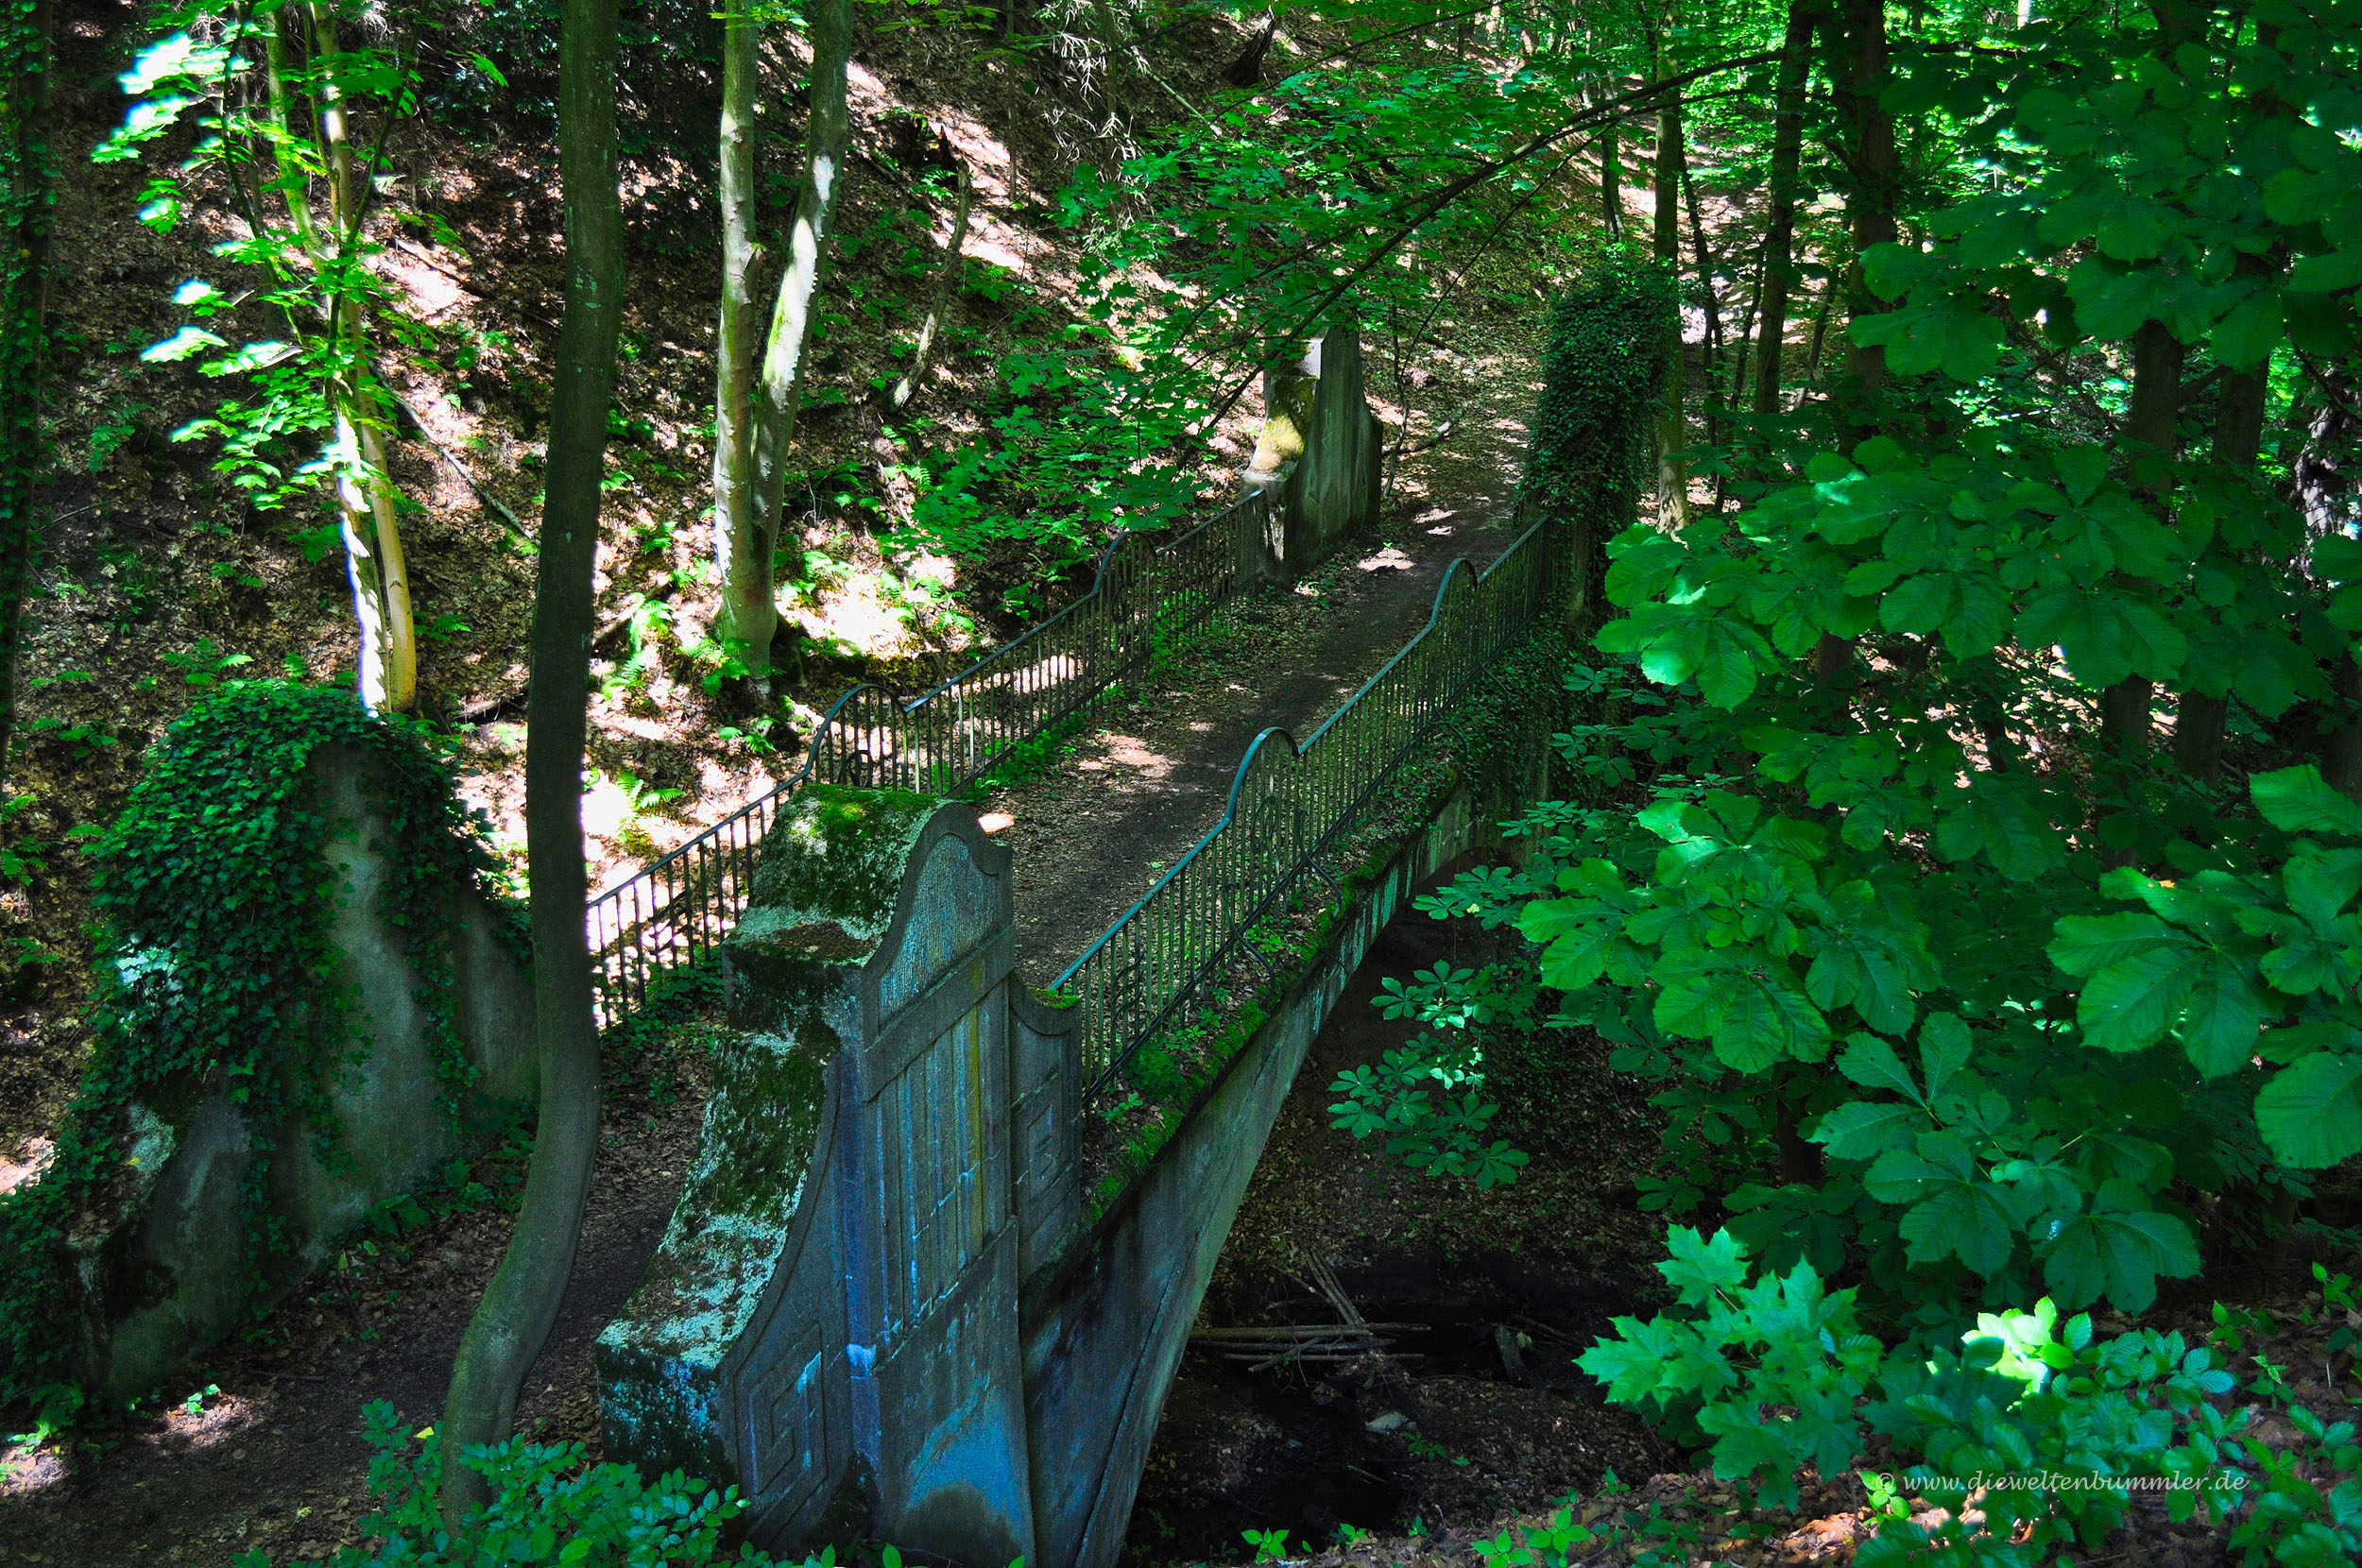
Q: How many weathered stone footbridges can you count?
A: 1